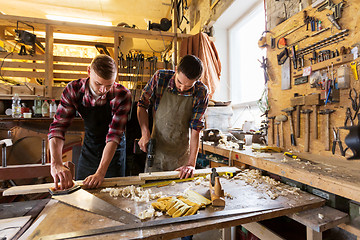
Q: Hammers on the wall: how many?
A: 8